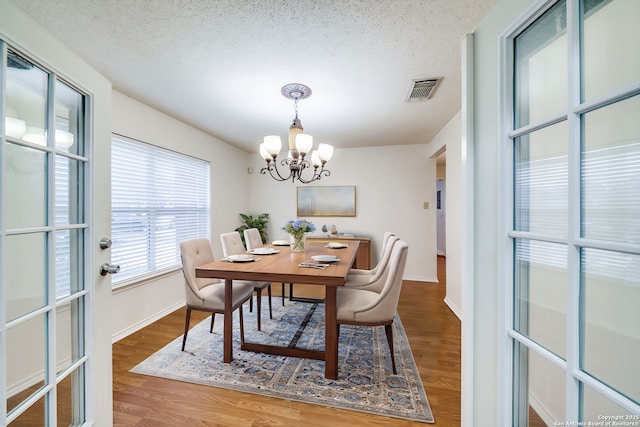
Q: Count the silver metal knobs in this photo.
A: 2